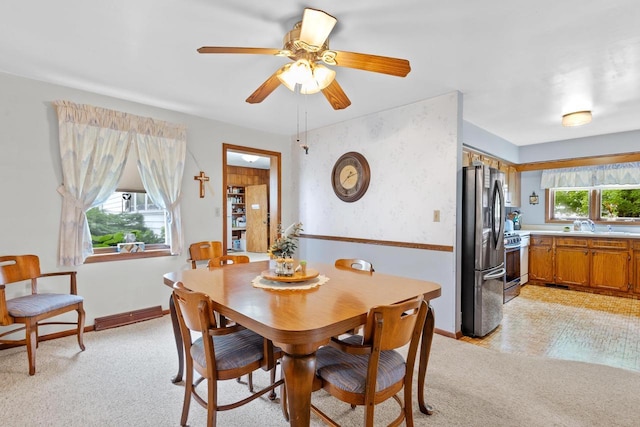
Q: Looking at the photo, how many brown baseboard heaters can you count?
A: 1